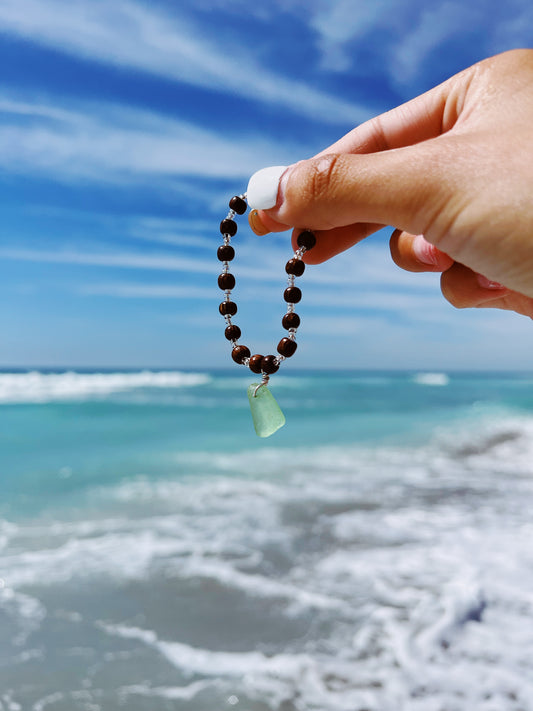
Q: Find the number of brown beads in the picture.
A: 14